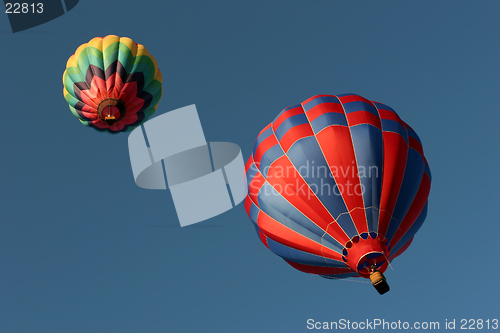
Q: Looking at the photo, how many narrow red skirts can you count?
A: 1